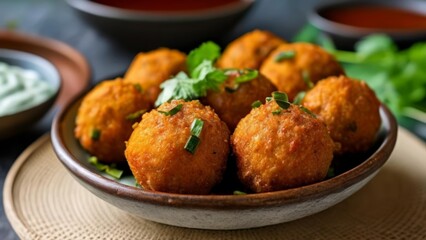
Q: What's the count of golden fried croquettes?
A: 8